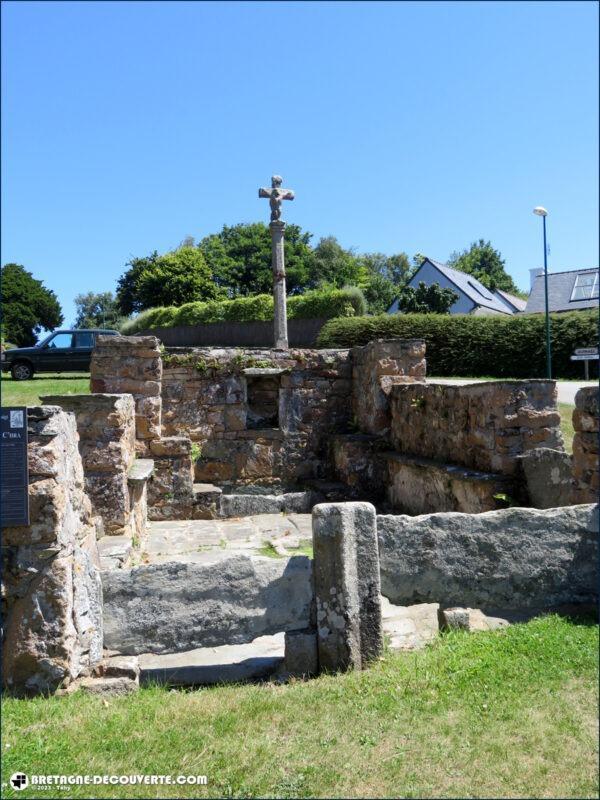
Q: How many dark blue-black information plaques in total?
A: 1